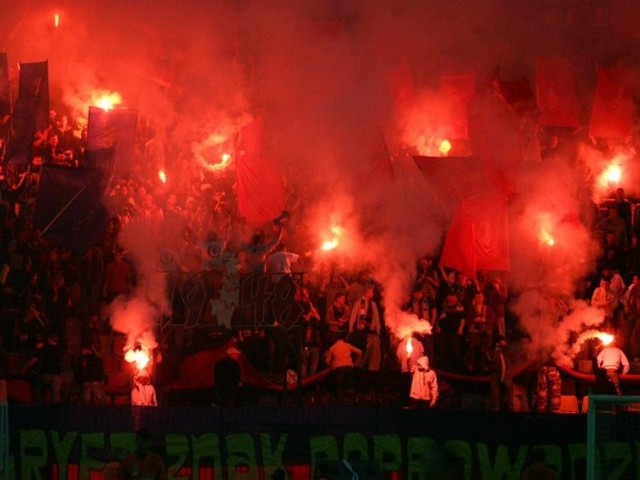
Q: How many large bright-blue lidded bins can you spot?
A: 0